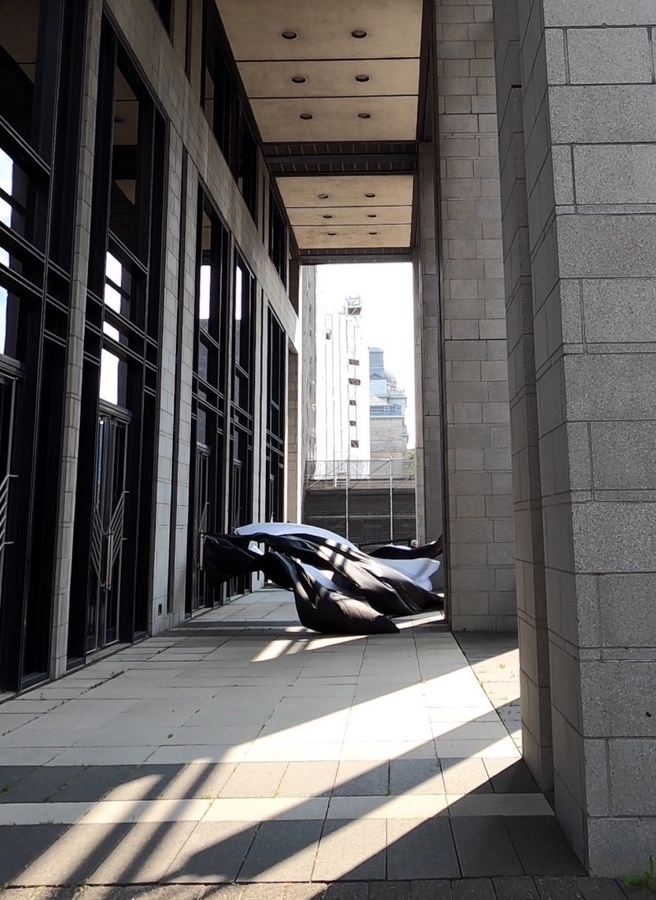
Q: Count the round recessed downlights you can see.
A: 12